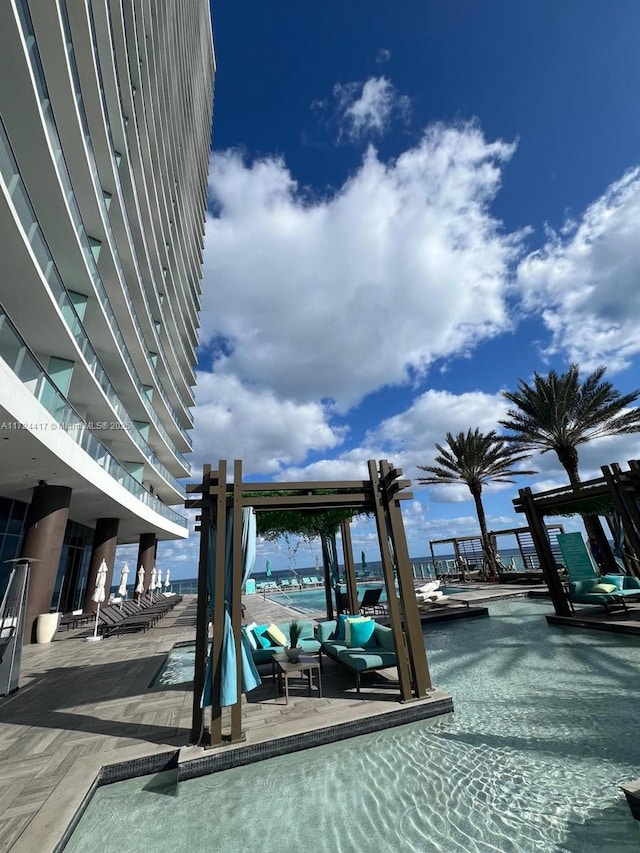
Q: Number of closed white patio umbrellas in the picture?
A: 6